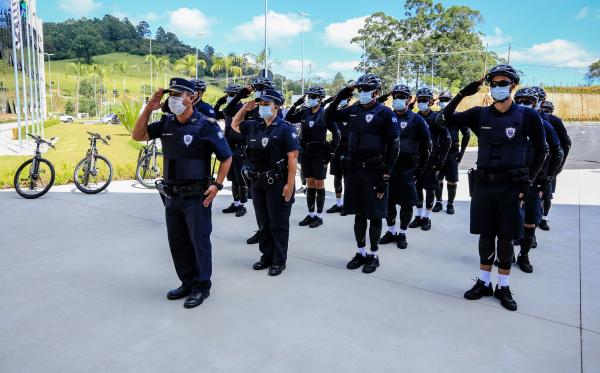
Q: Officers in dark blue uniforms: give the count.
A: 15